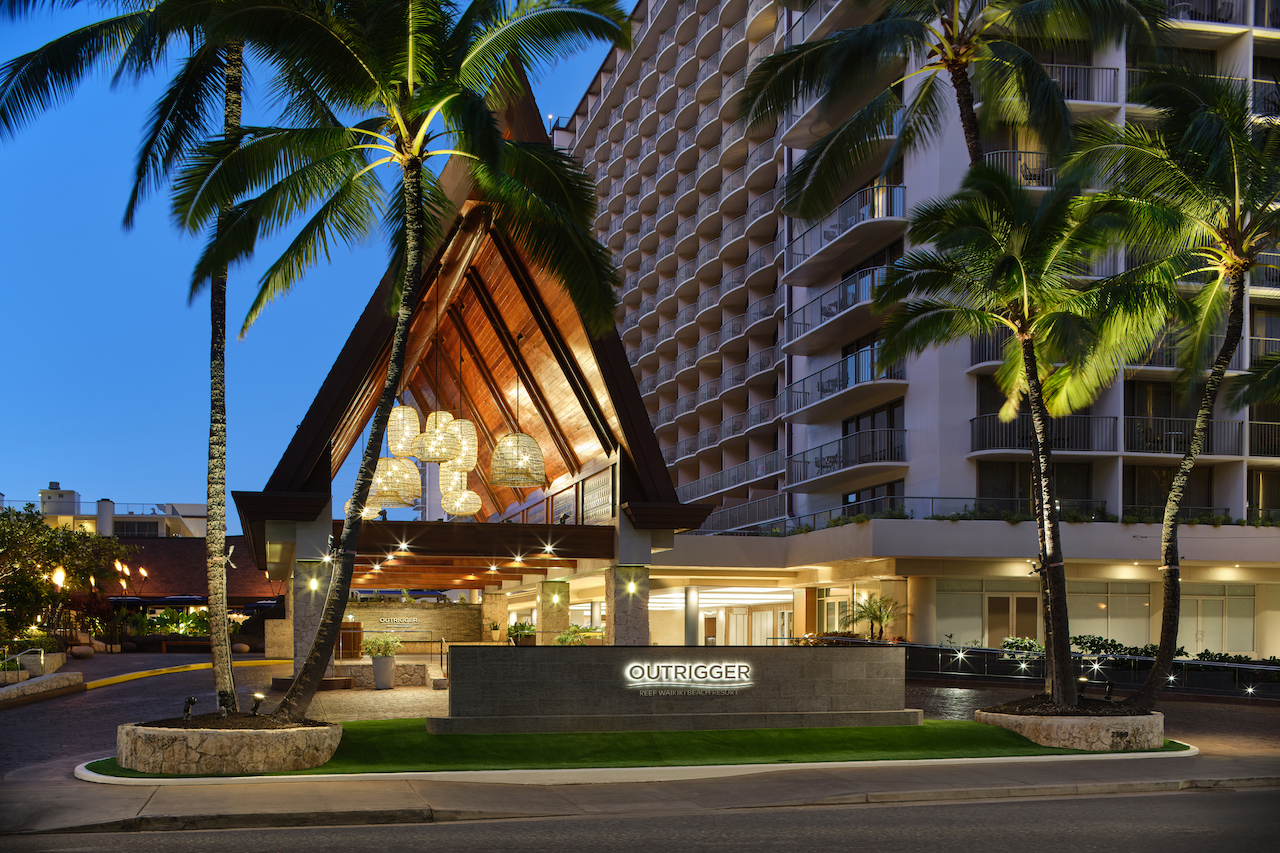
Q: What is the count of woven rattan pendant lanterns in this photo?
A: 10